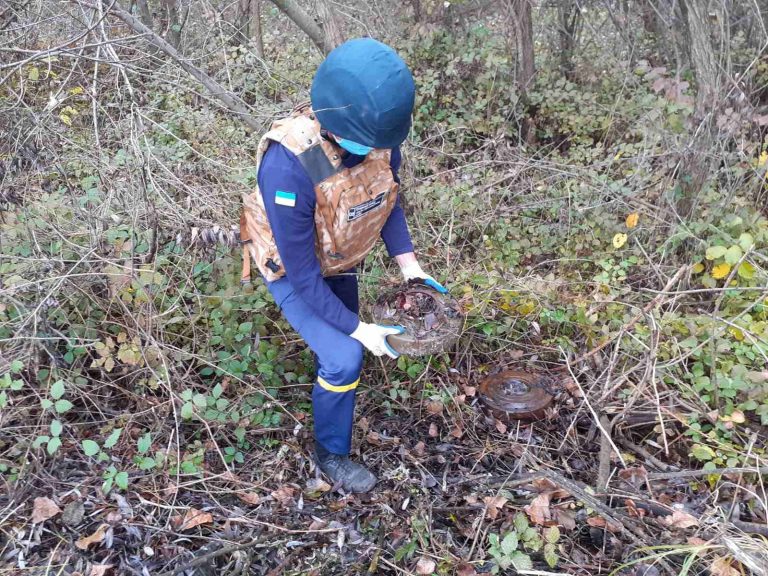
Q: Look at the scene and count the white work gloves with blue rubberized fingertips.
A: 2